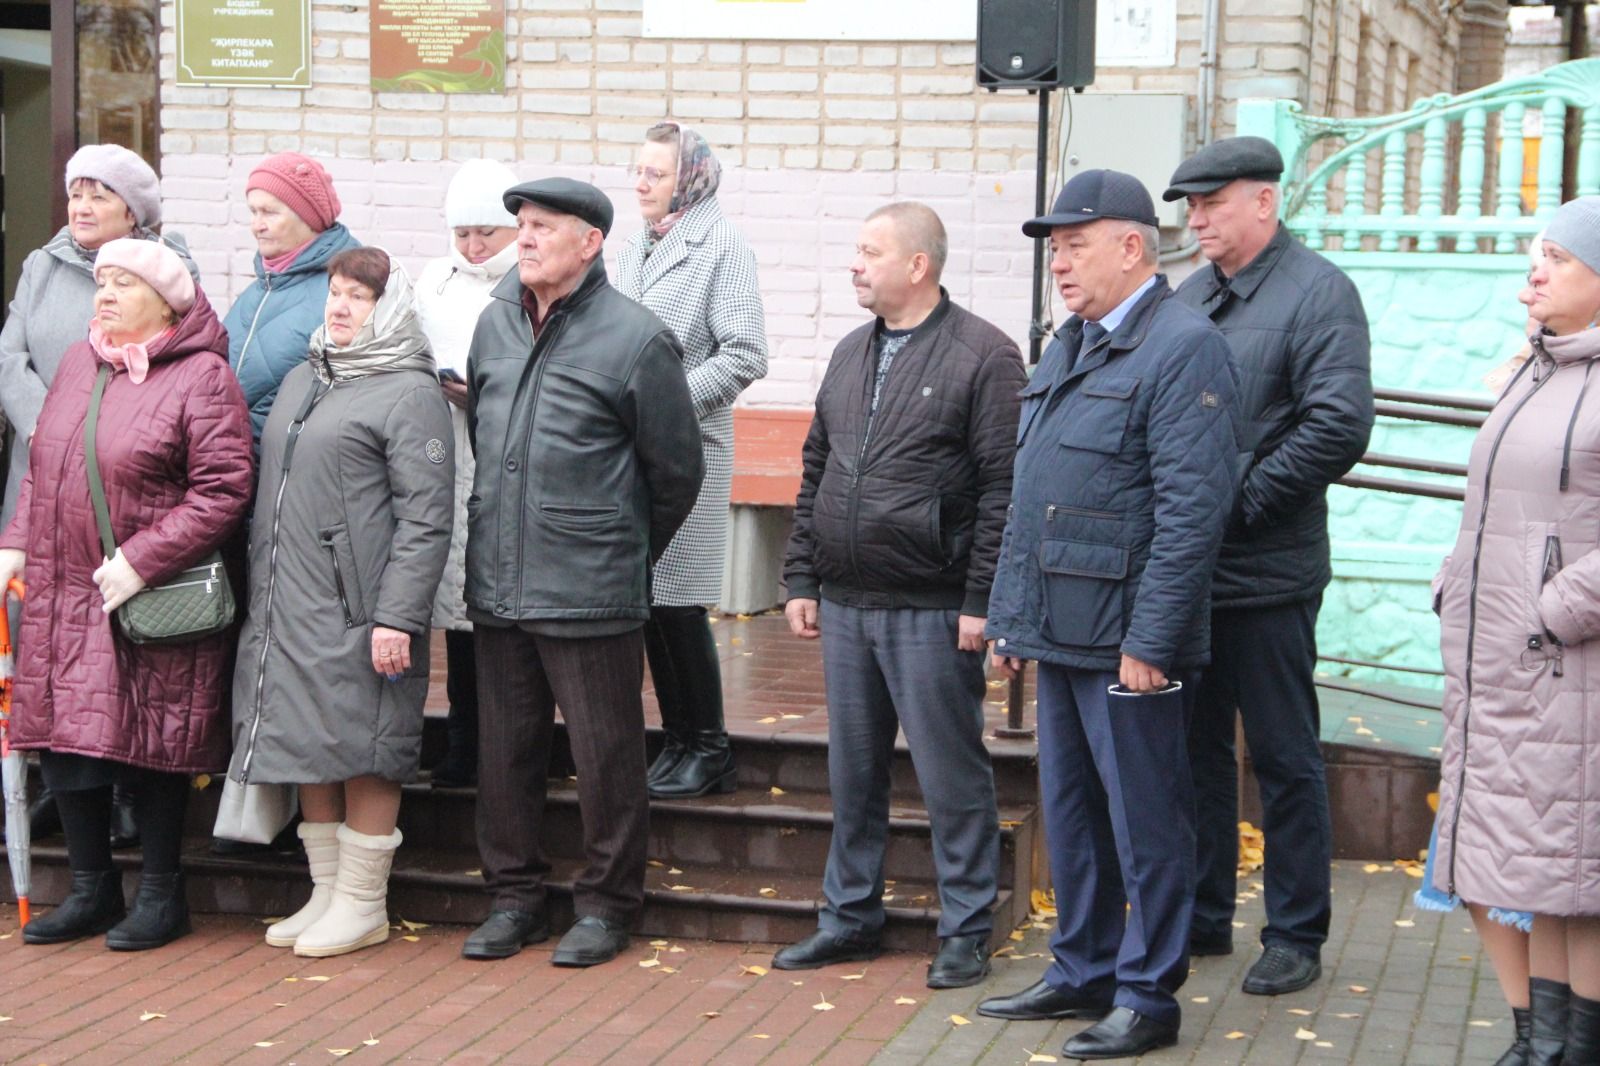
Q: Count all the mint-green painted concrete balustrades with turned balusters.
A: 1